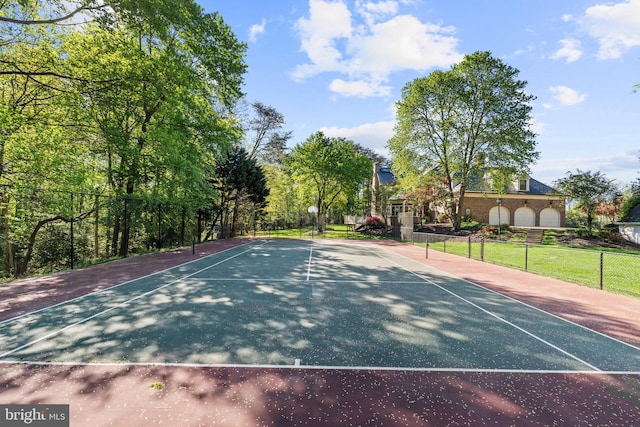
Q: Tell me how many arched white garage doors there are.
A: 3